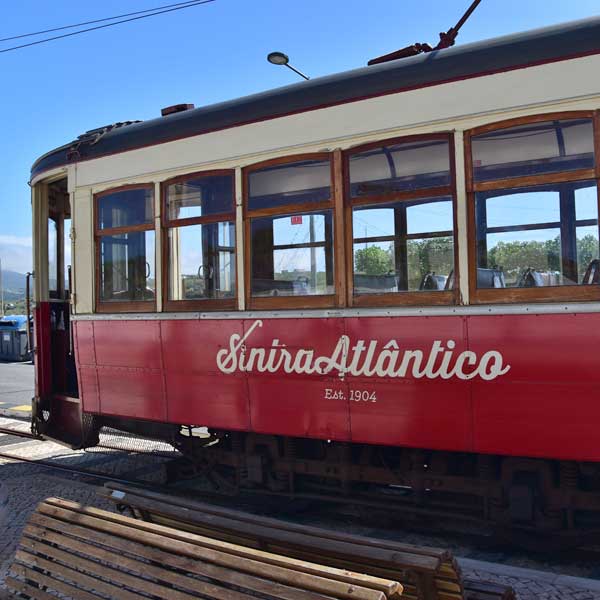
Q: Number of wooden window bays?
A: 5